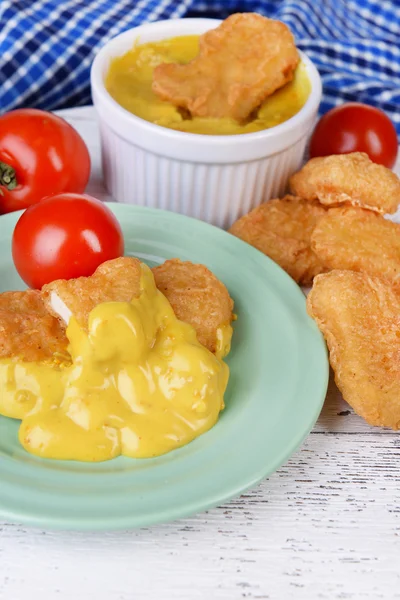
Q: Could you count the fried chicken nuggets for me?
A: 8